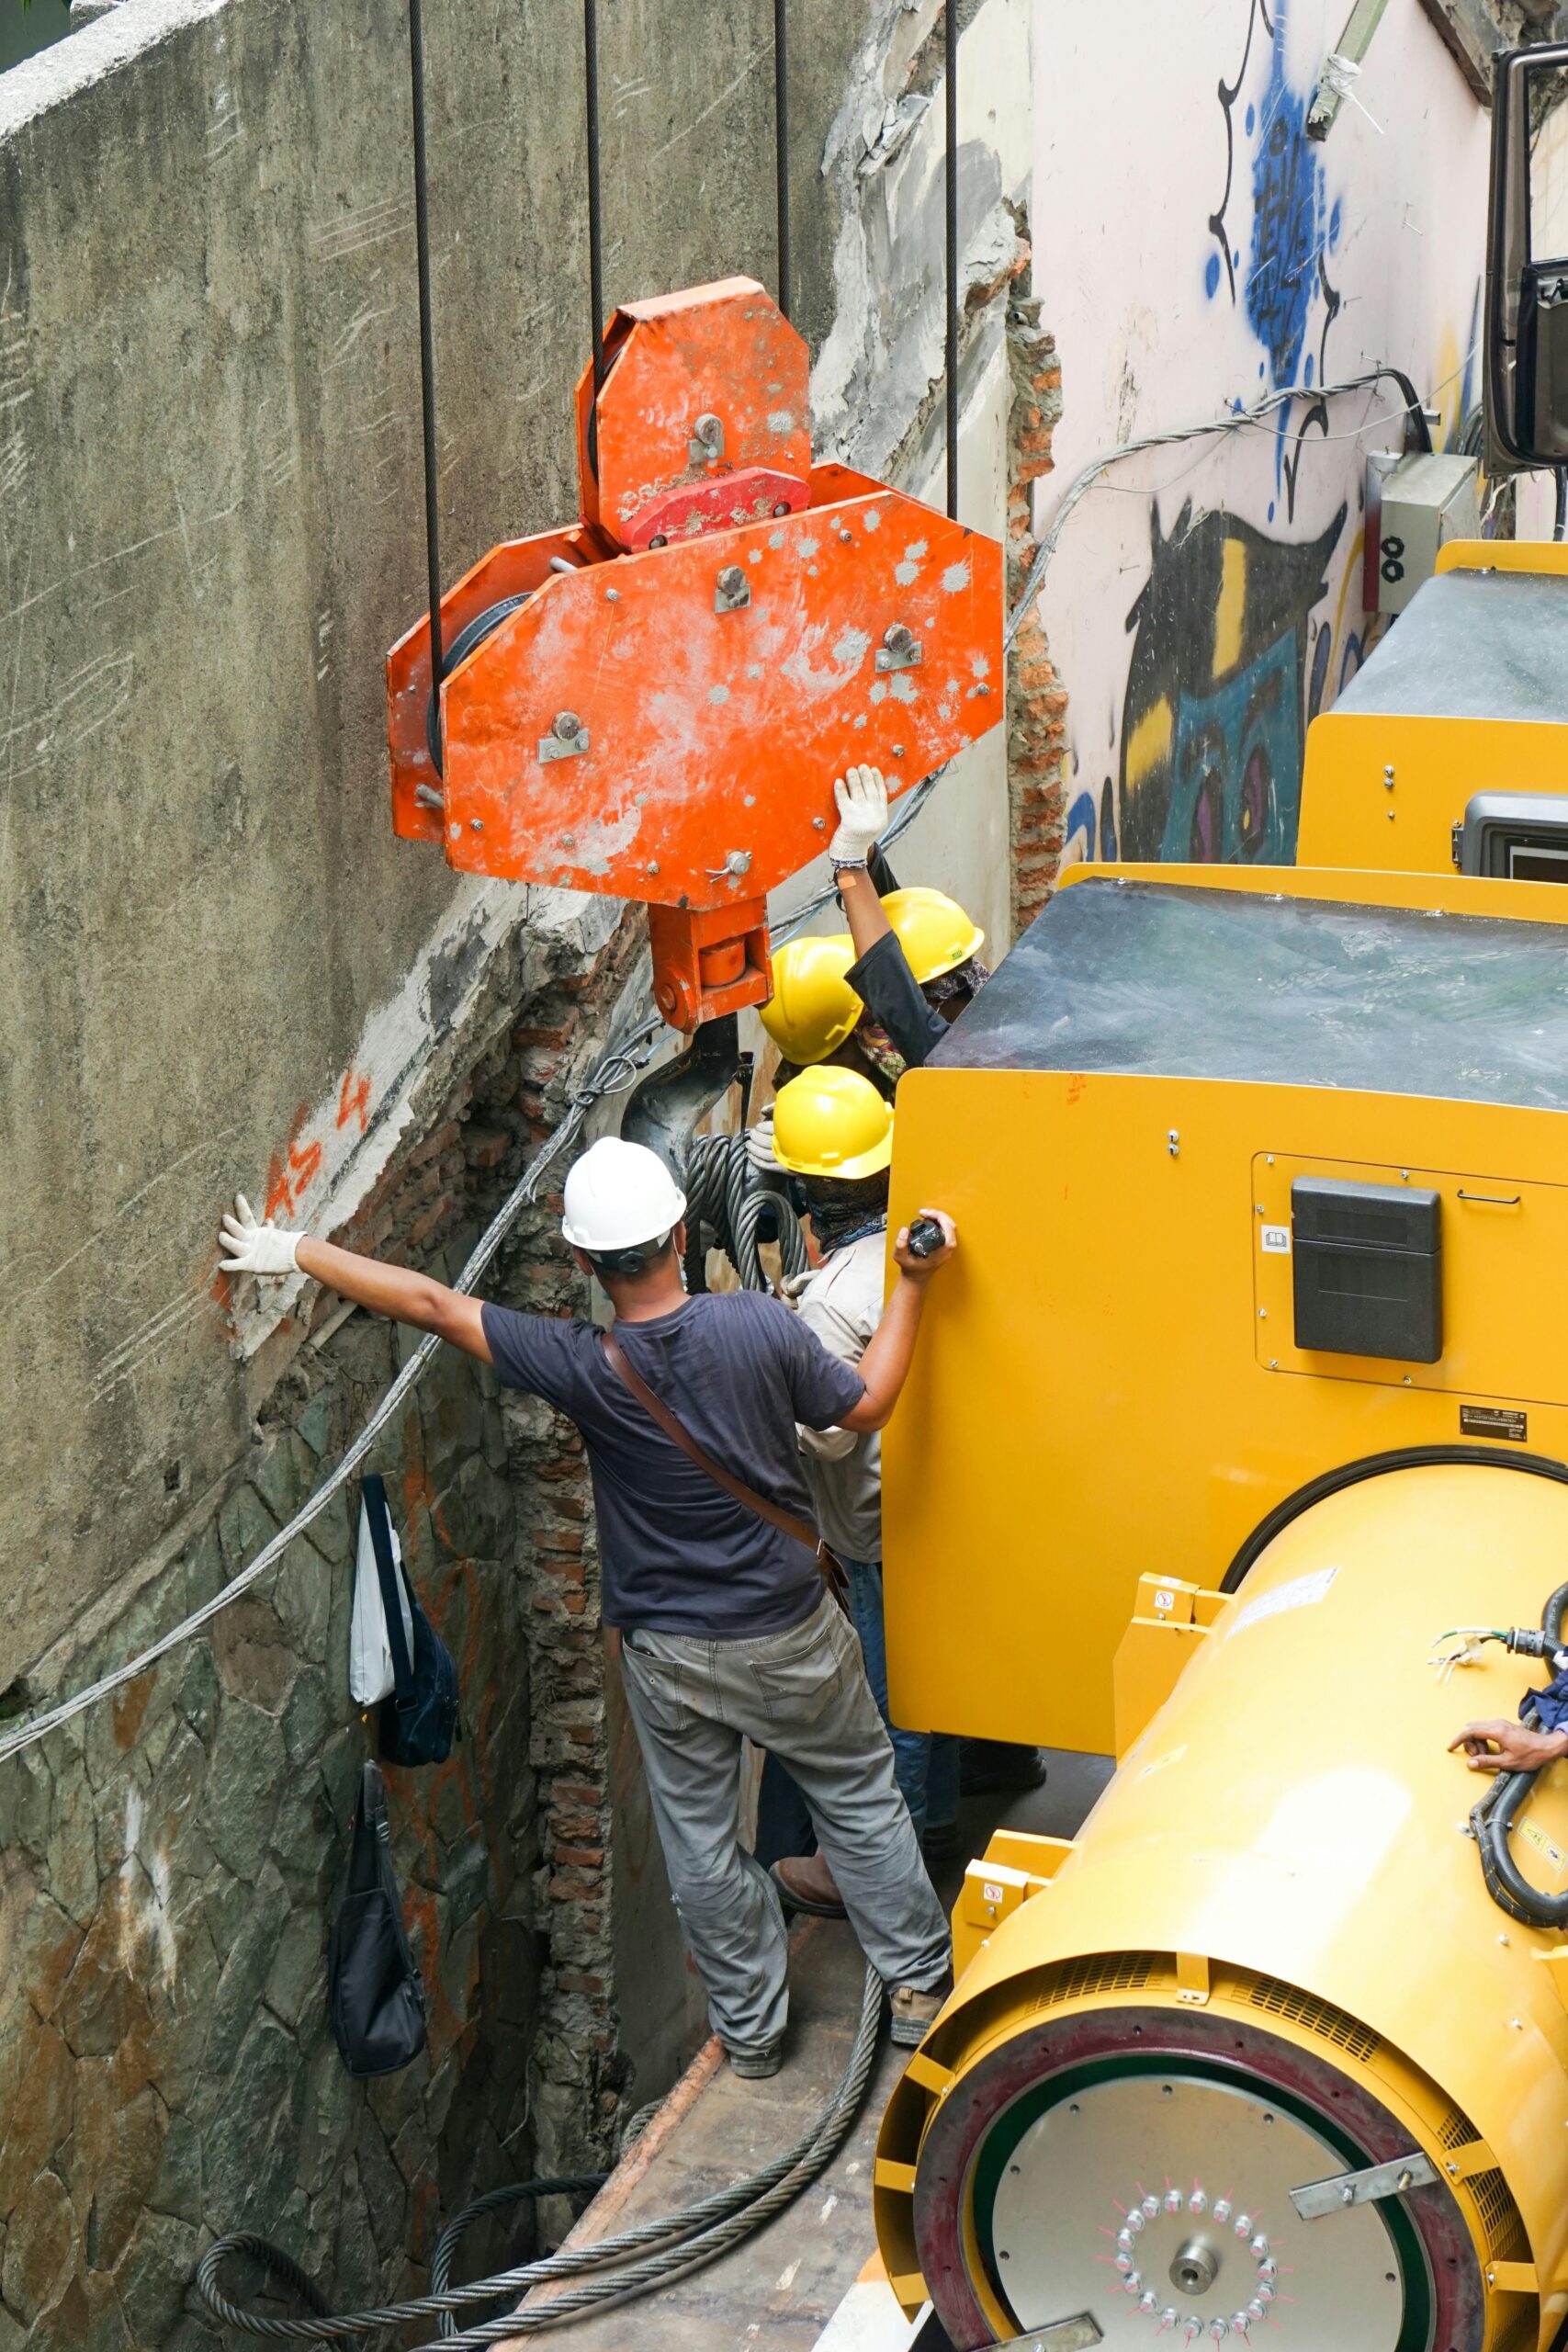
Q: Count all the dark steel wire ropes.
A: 4